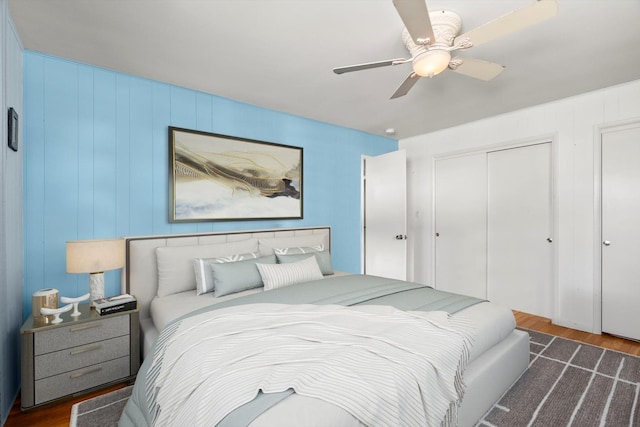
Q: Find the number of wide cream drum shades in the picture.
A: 1